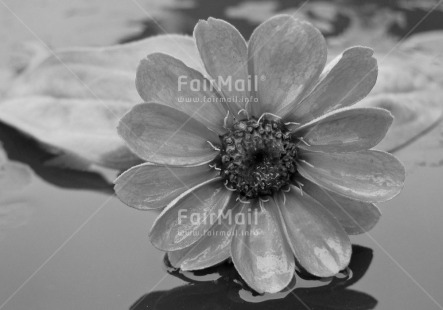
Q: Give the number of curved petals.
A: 13